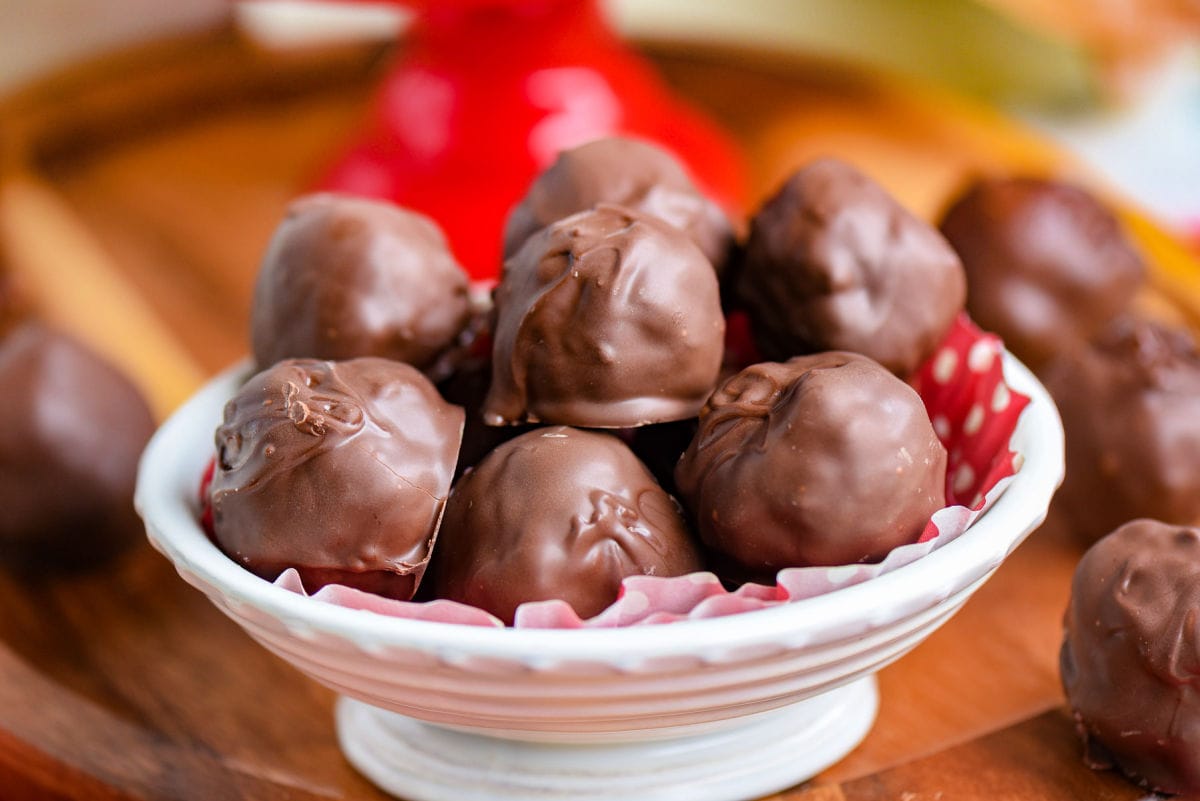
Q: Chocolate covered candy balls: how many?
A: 11